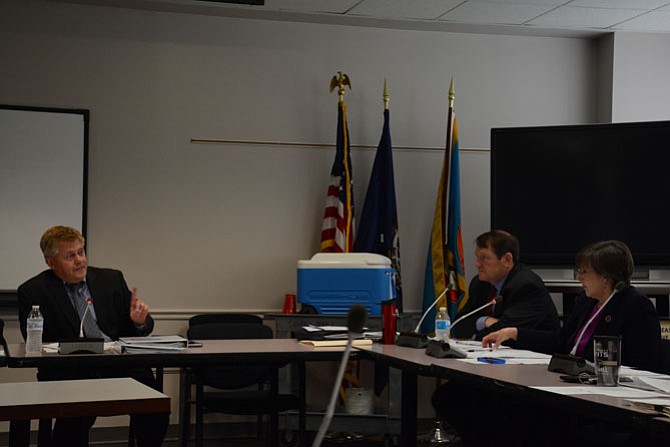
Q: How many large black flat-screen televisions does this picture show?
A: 1